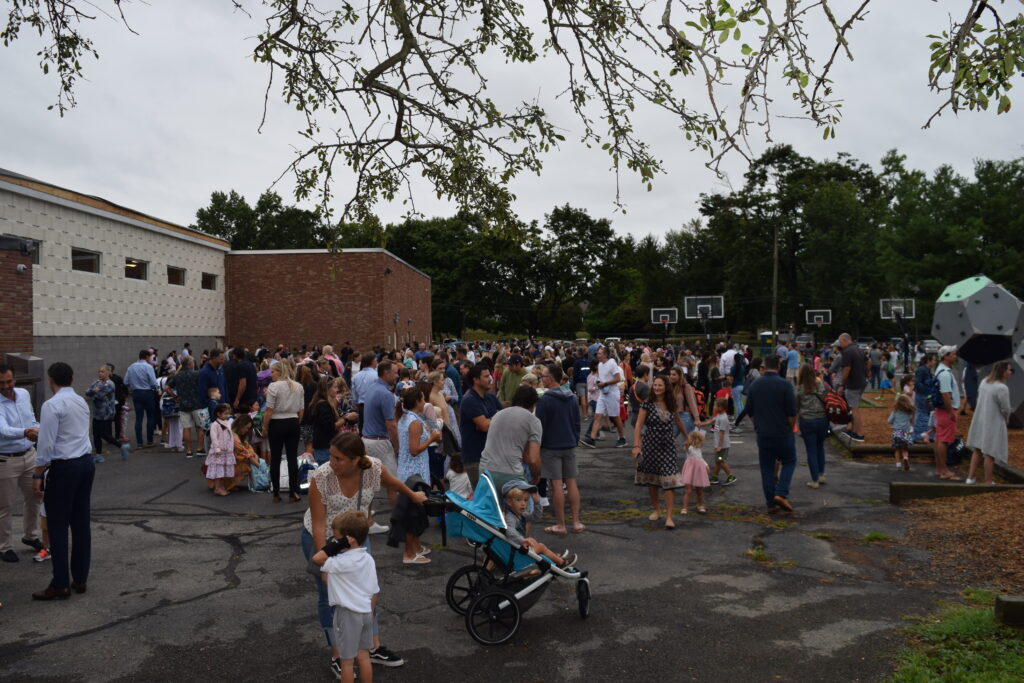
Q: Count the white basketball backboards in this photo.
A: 4